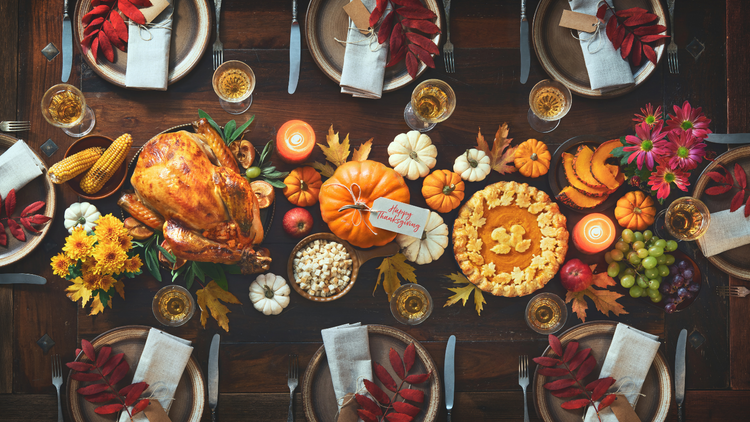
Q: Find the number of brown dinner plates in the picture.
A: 8